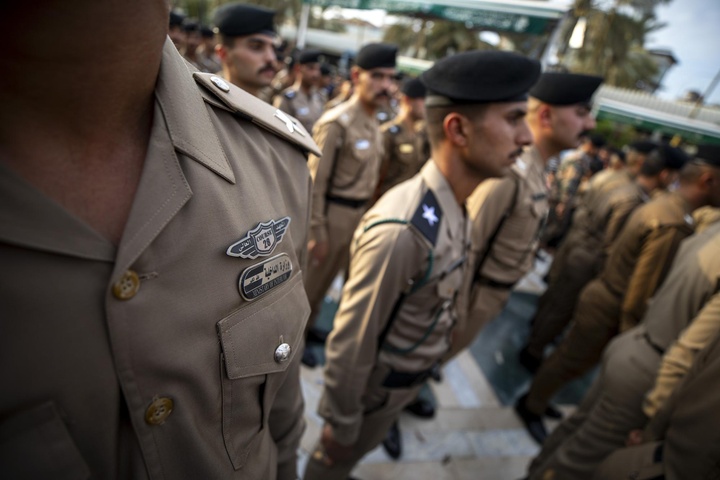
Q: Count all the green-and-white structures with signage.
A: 2